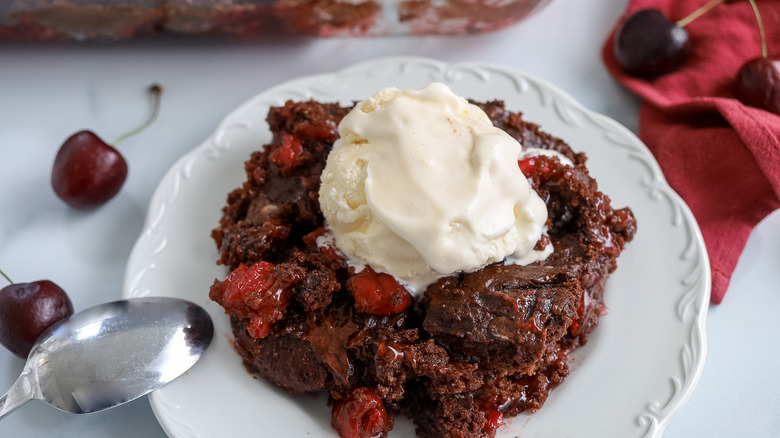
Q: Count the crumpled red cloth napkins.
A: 1